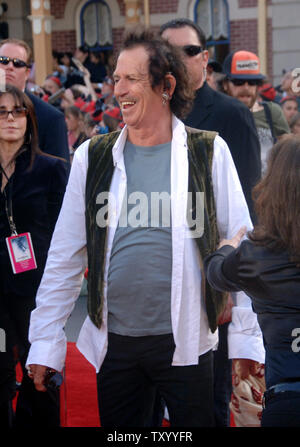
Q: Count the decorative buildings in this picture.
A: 1